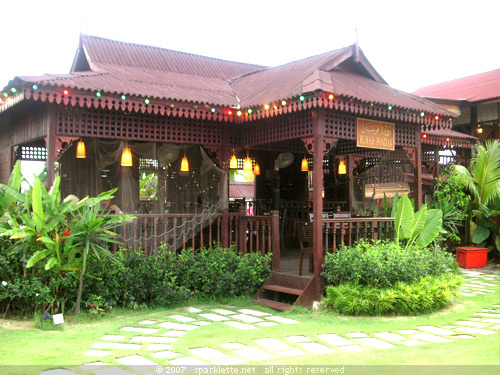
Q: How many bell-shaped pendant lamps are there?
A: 8